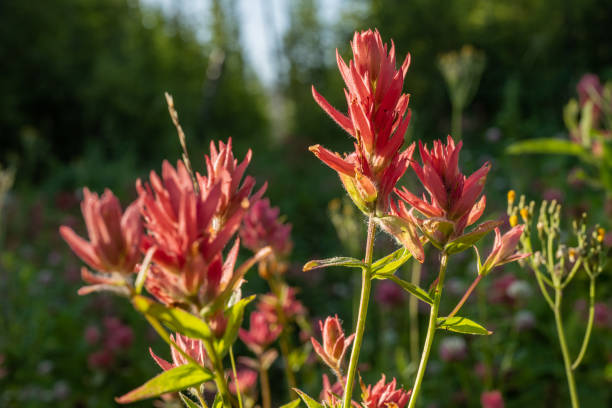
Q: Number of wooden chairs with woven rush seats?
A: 0